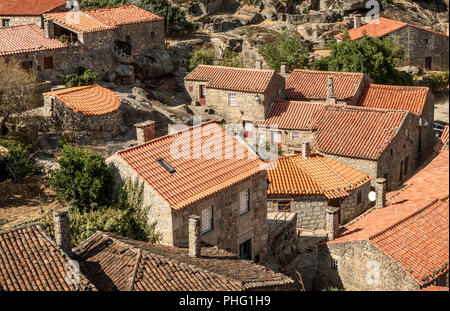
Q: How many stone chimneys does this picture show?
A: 10